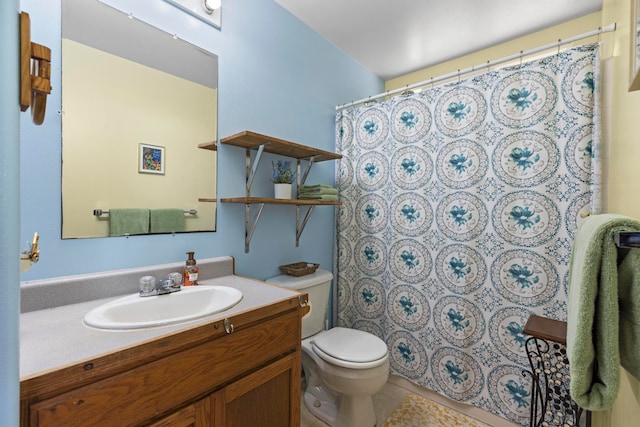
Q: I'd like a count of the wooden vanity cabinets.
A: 1